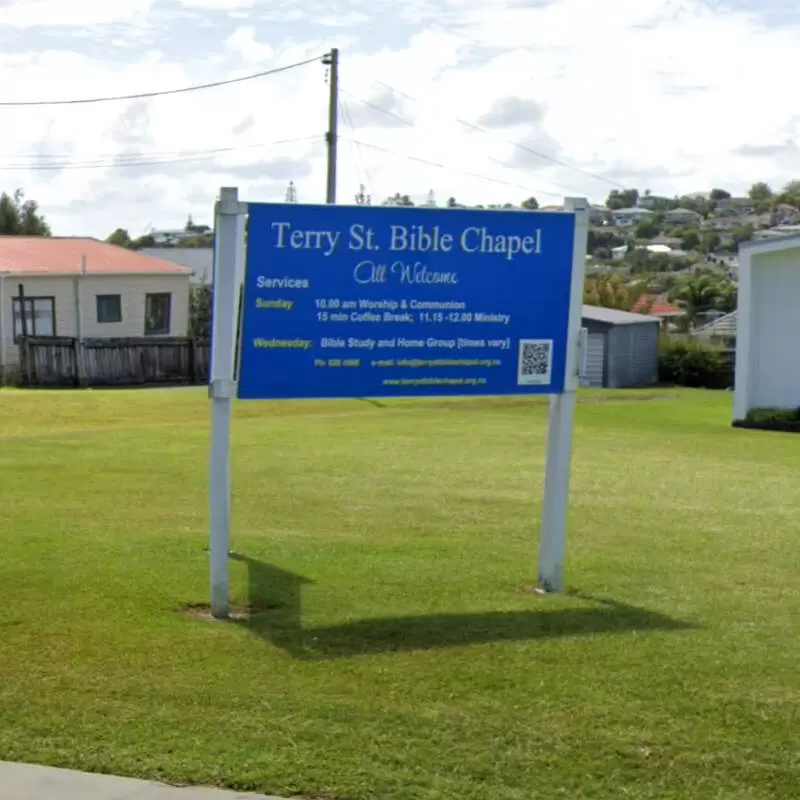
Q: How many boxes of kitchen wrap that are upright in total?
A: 0